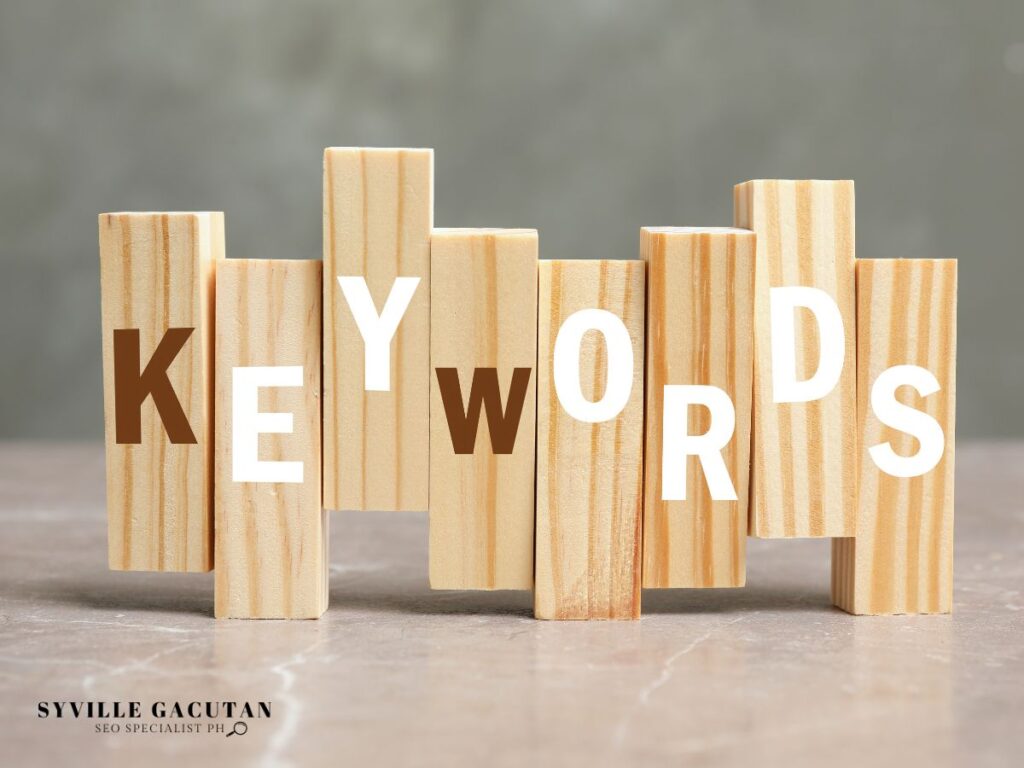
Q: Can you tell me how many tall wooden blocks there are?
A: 8